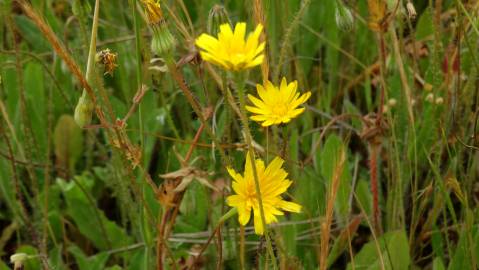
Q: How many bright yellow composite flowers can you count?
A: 3